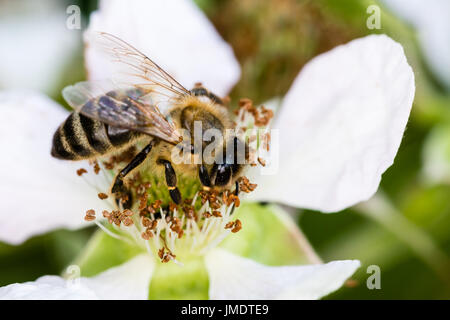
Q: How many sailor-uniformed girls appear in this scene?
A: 0